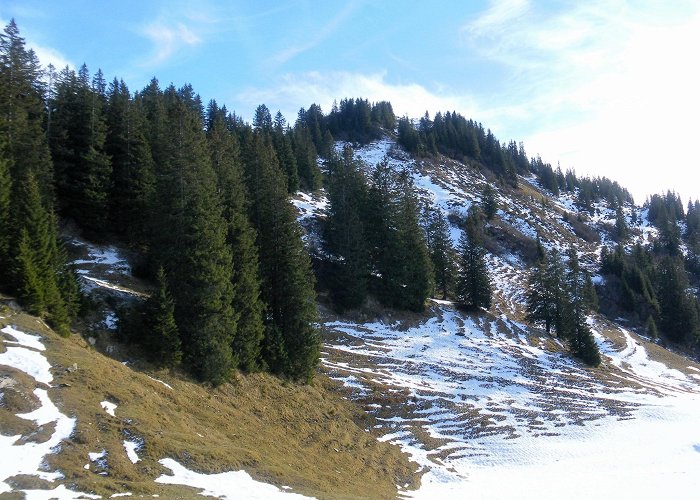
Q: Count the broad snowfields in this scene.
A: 1